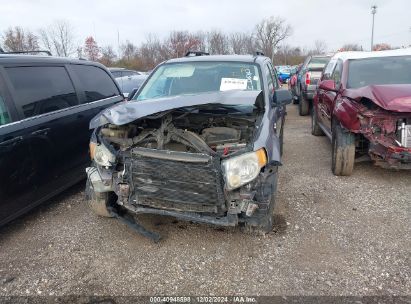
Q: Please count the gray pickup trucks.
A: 1